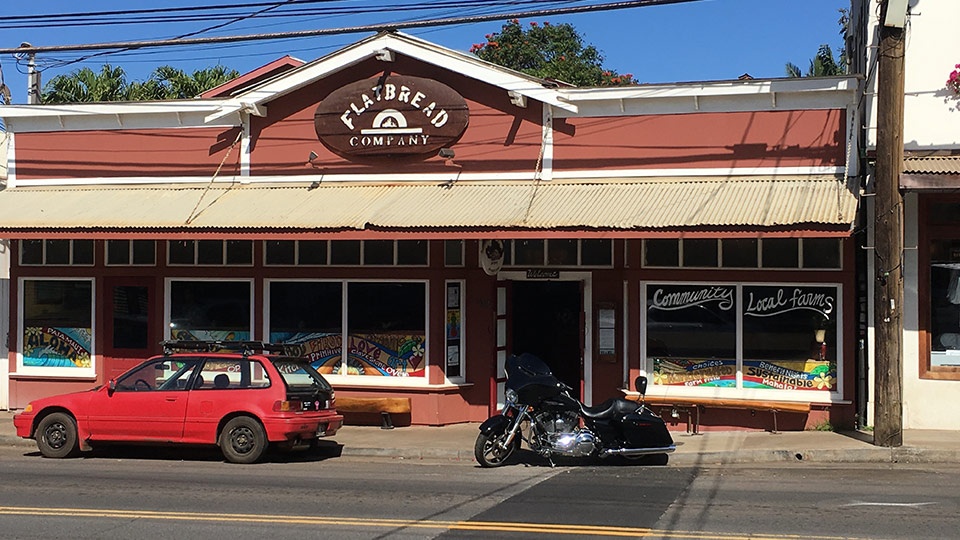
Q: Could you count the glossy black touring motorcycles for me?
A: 1